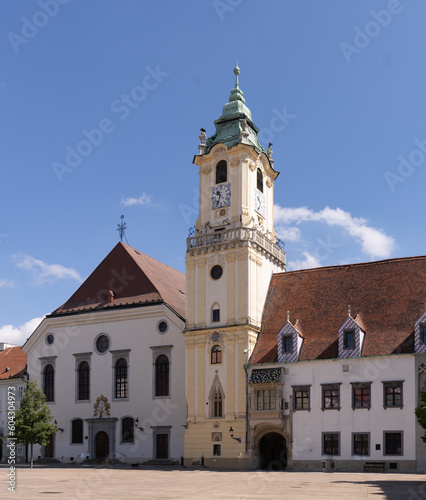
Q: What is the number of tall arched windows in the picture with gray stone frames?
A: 4